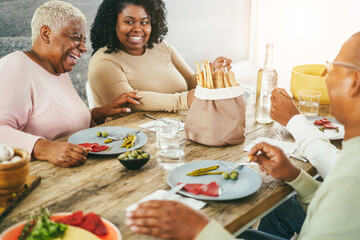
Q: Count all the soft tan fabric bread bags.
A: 1